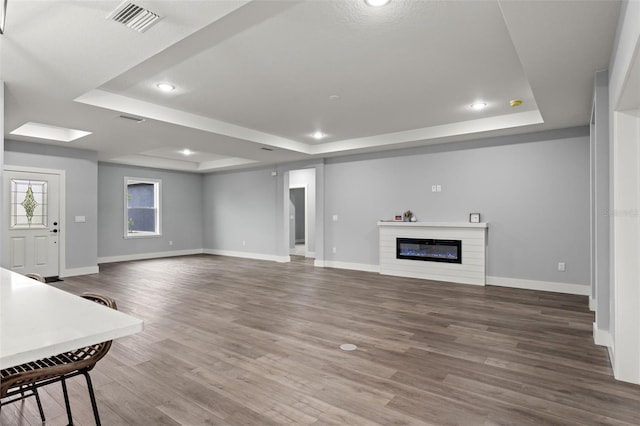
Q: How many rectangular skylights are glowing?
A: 1